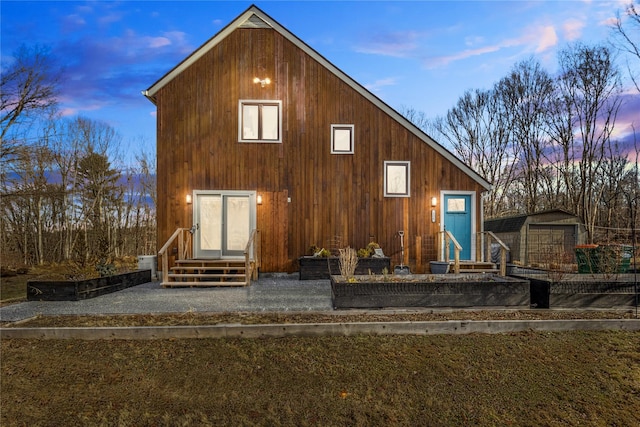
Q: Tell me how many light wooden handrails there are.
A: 4